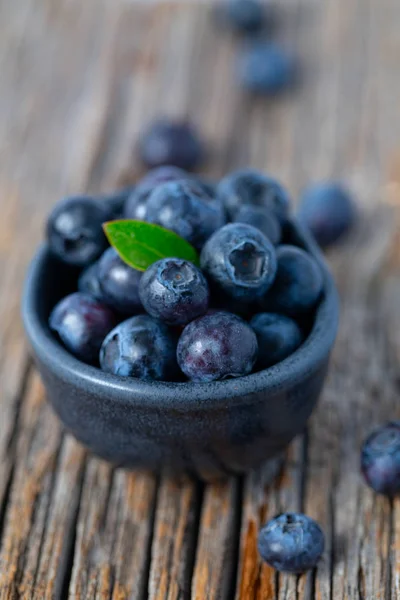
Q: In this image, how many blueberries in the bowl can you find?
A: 14